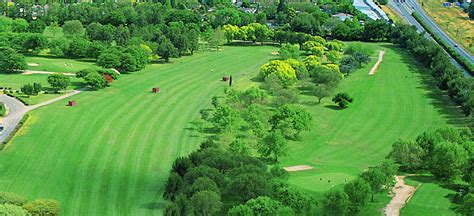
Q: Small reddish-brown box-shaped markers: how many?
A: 3